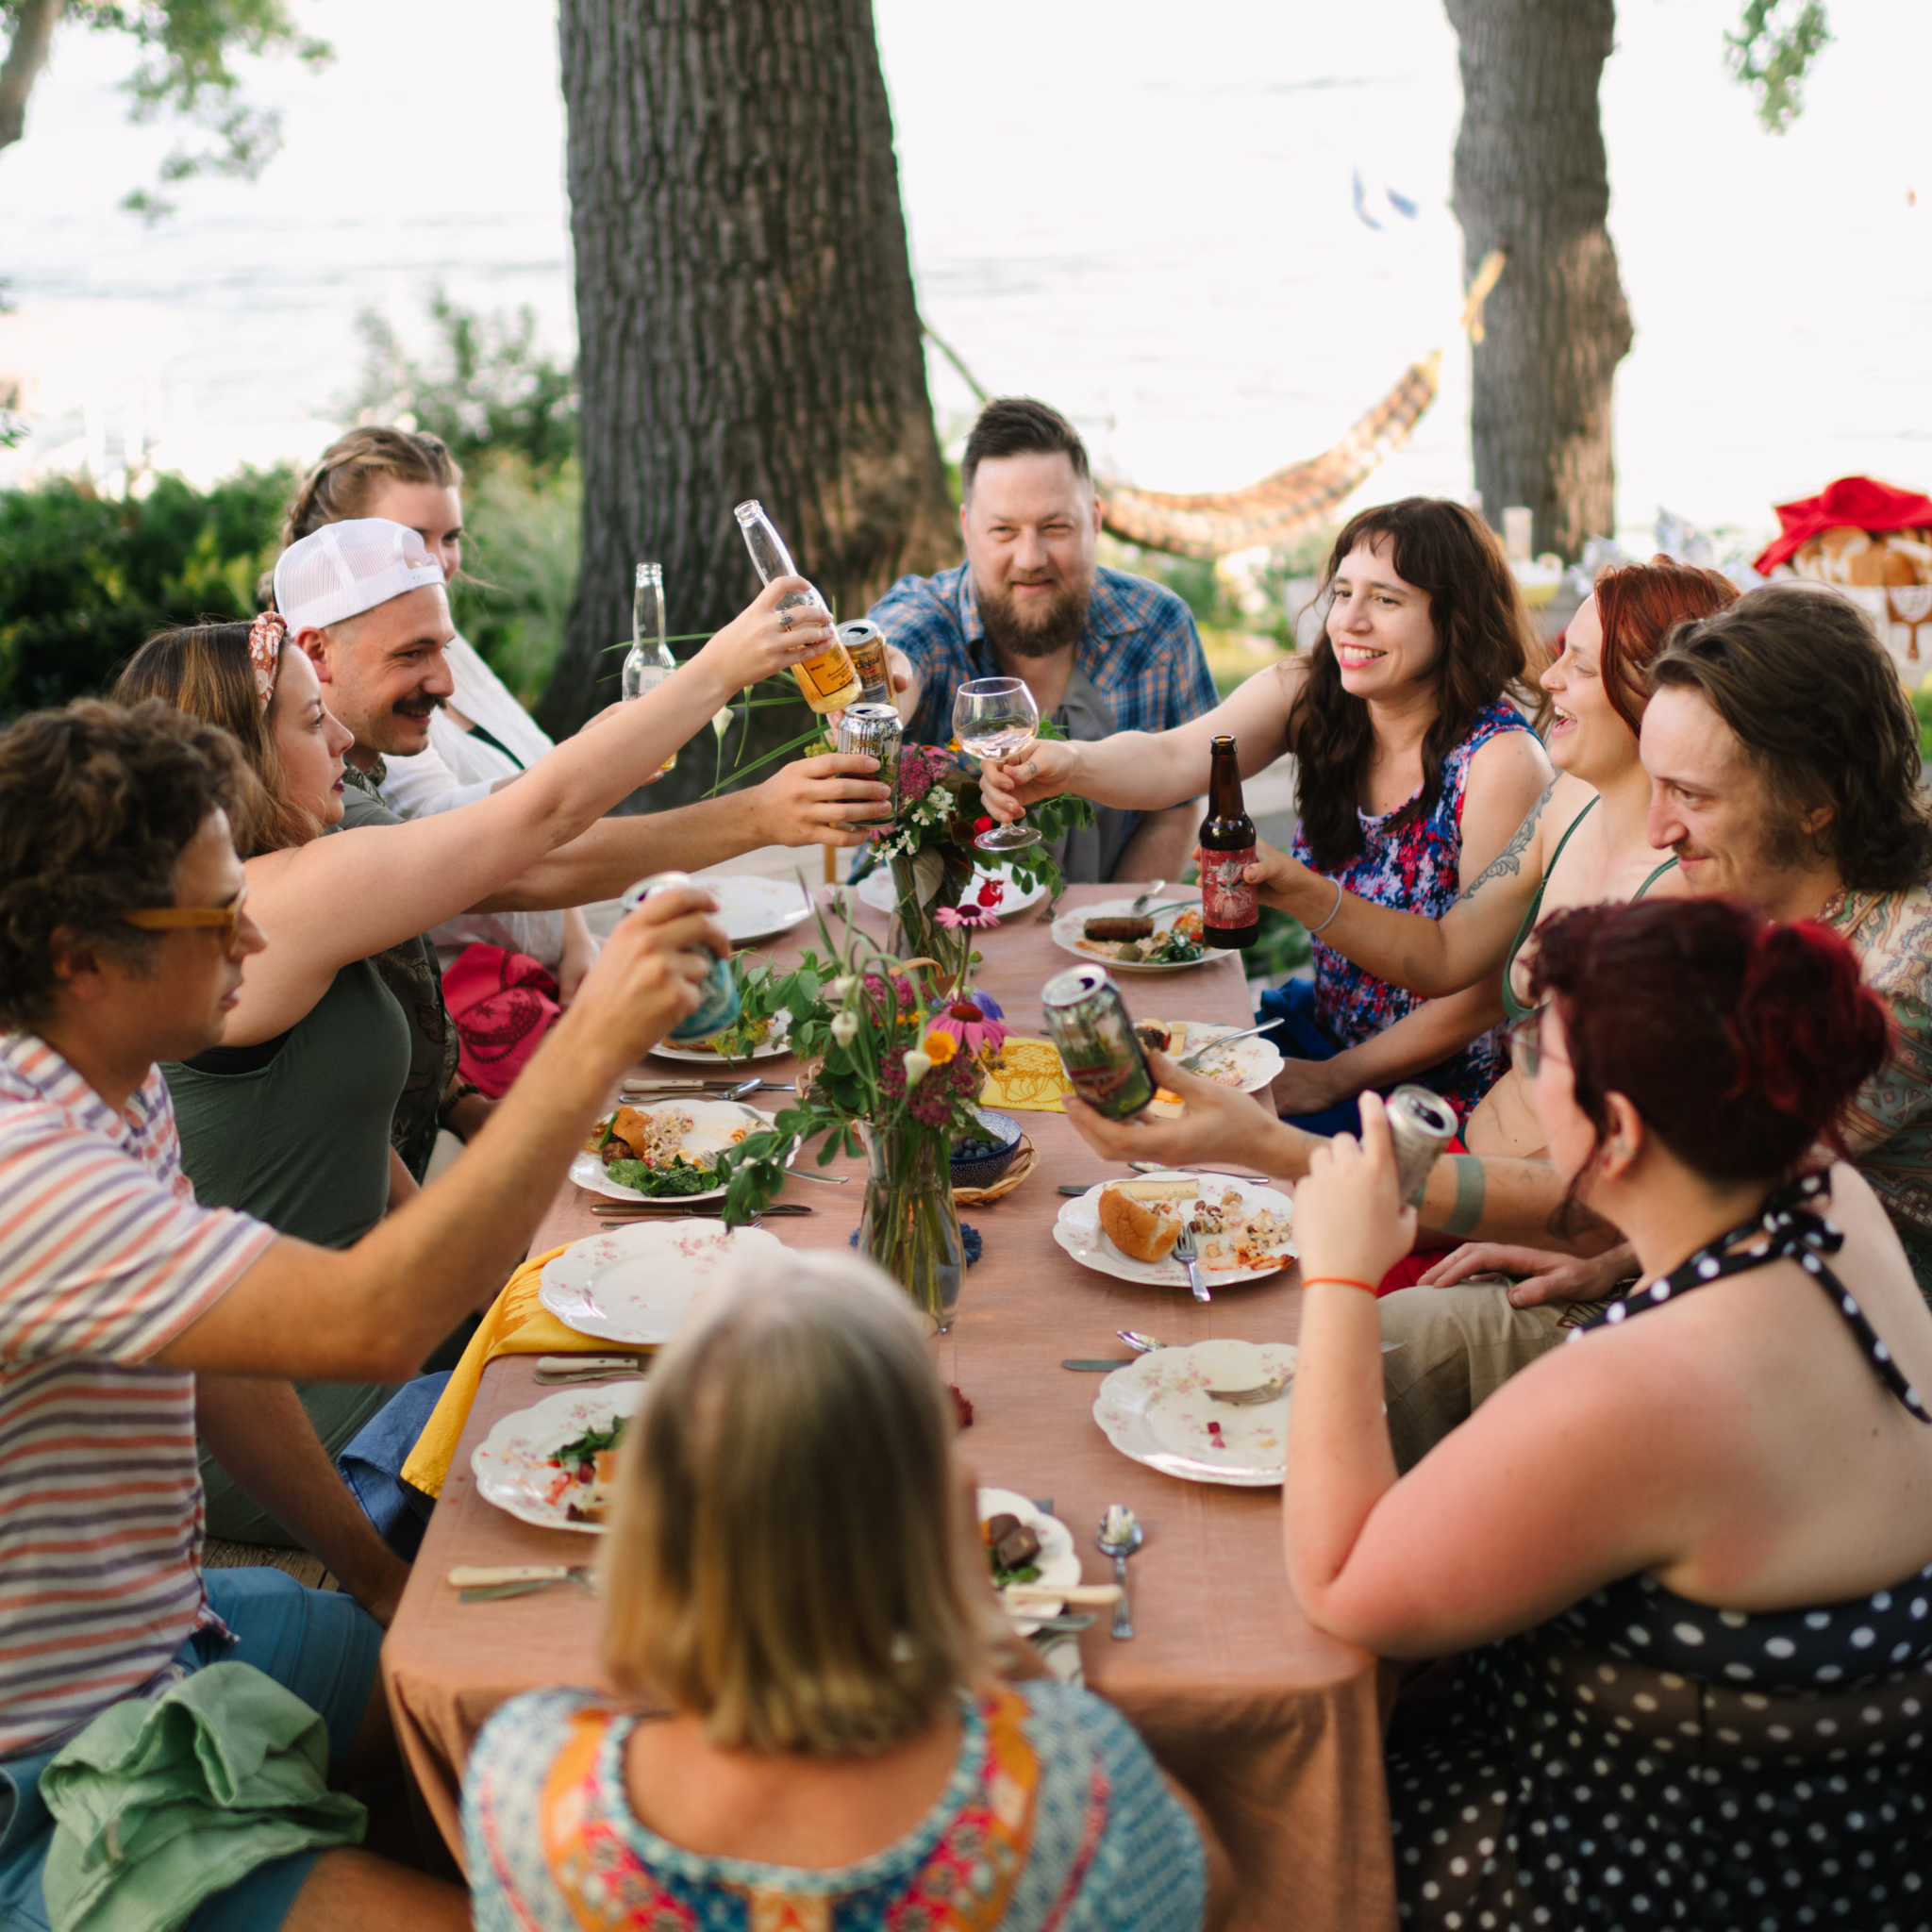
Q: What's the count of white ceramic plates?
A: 11